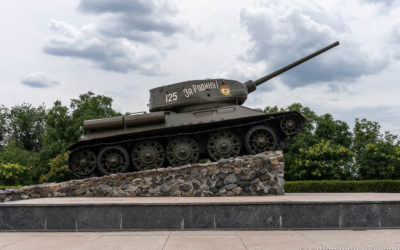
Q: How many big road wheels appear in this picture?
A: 5